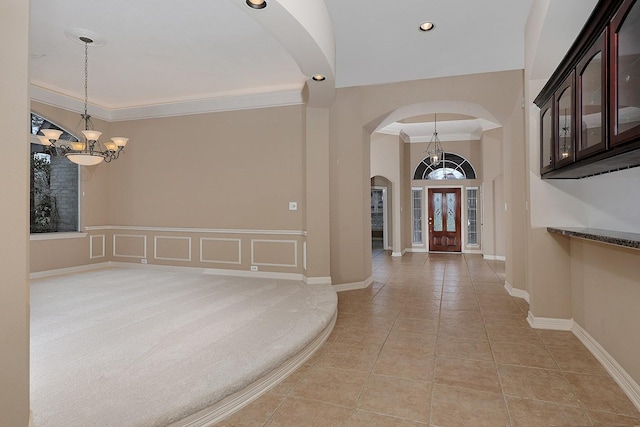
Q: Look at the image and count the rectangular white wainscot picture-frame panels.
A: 5